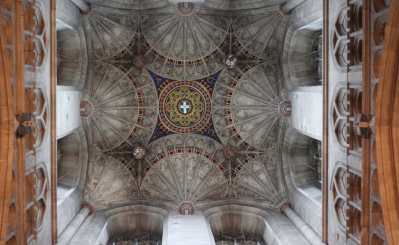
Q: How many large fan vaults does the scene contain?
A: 4